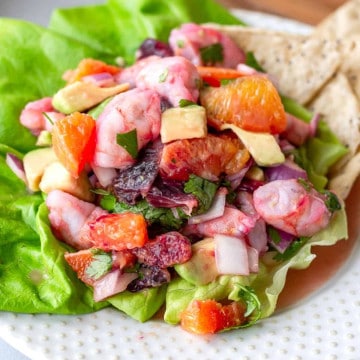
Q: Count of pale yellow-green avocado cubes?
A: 6